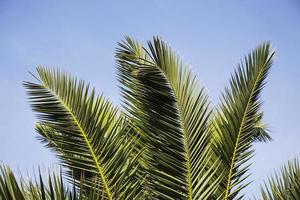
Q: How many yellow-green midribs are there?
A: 3